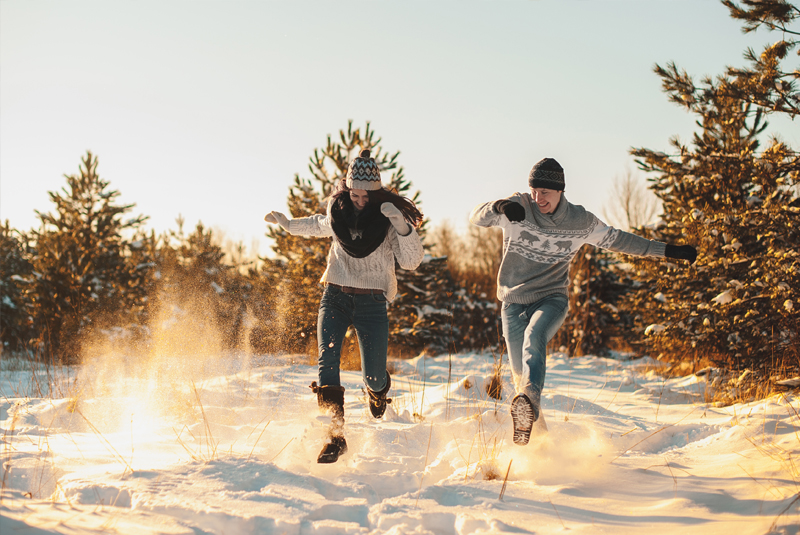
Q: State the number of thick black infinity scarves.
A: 1